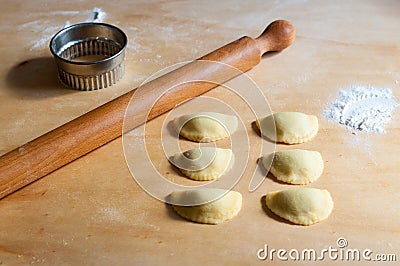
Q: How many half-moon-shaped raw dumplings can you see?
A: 6